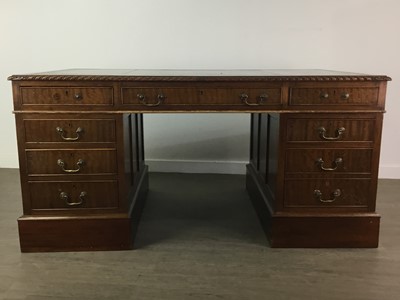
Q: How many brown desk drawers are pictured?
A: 9